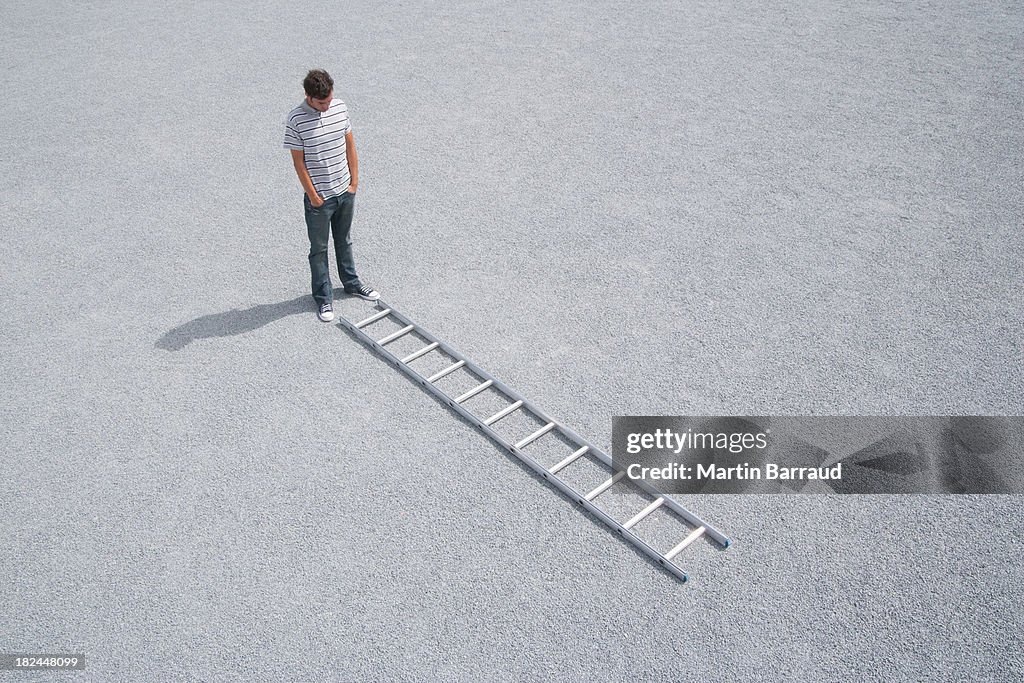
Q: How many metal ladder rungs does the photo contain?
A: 11